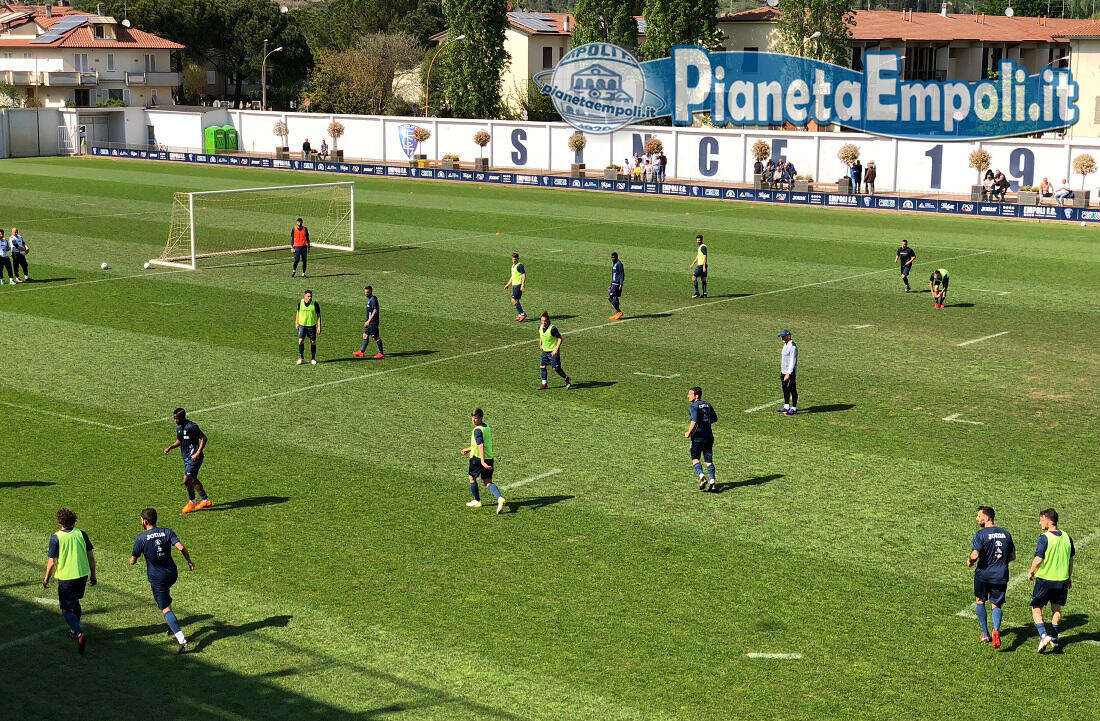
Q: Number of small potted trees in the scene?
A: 10